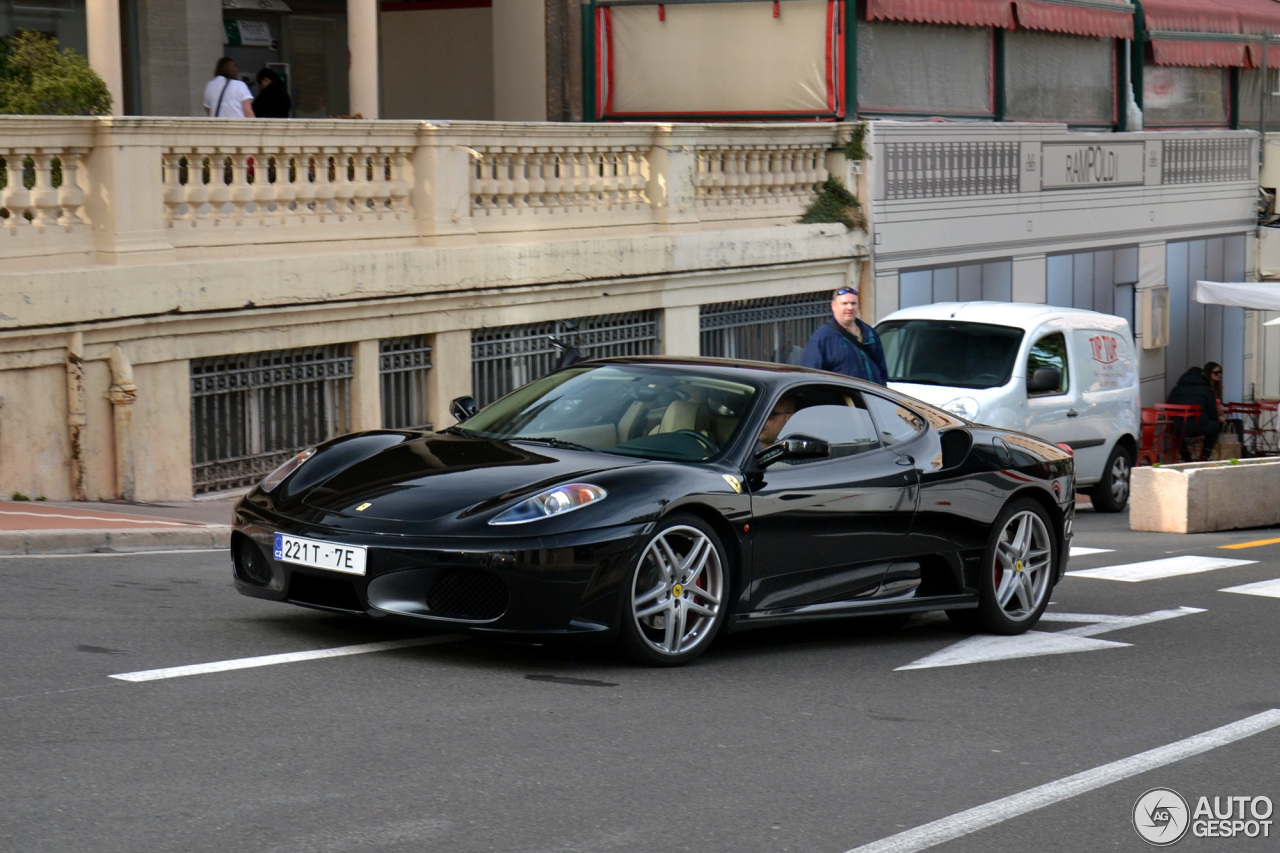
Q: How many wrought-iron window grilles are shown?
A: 4